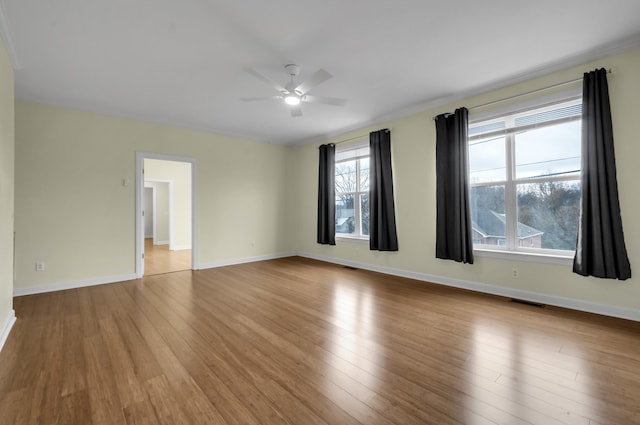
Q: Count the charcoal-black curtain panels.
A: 4